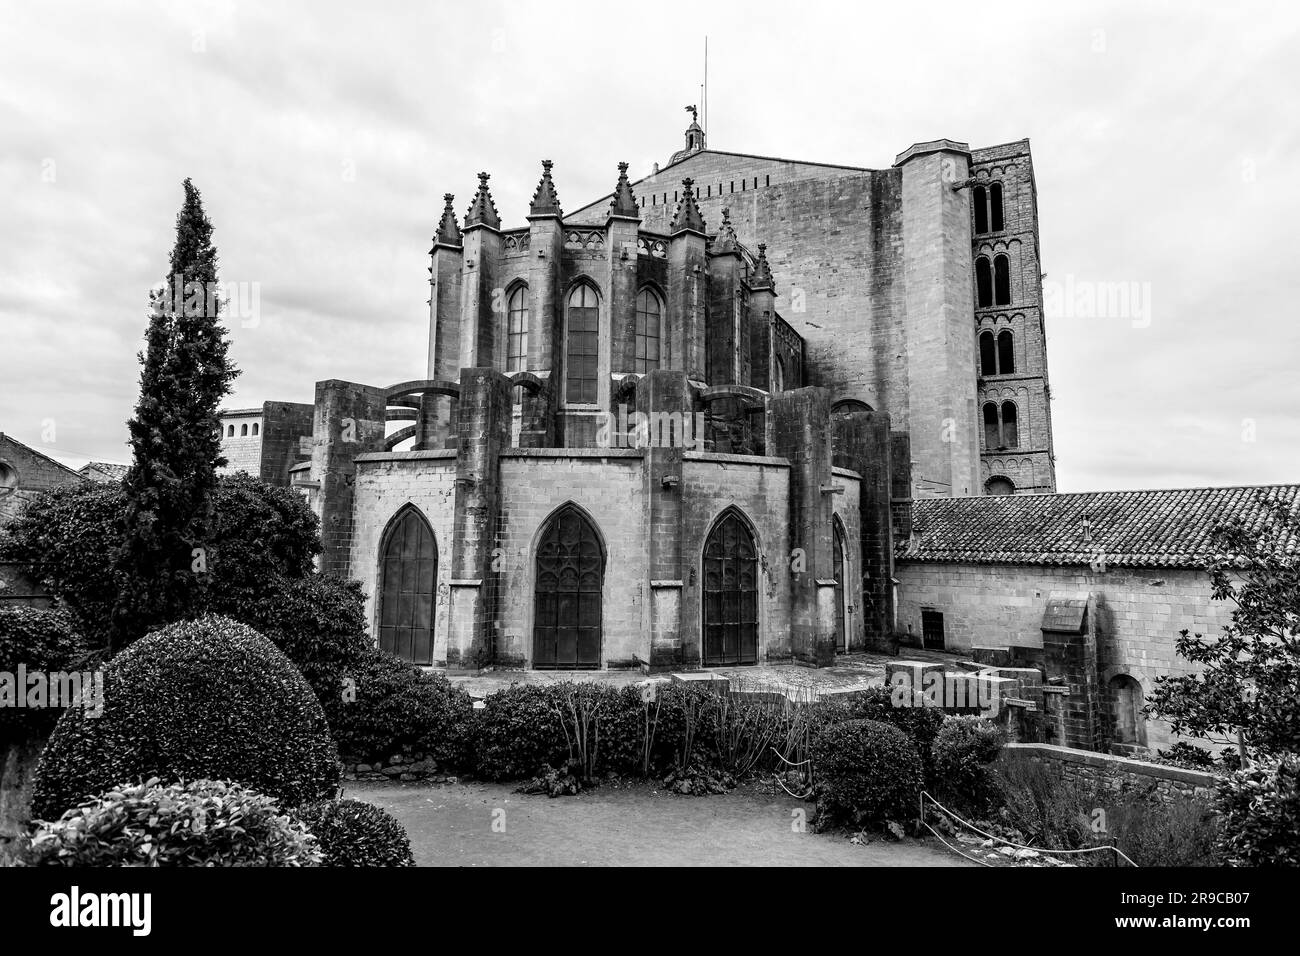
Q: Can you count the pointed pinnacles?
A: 7